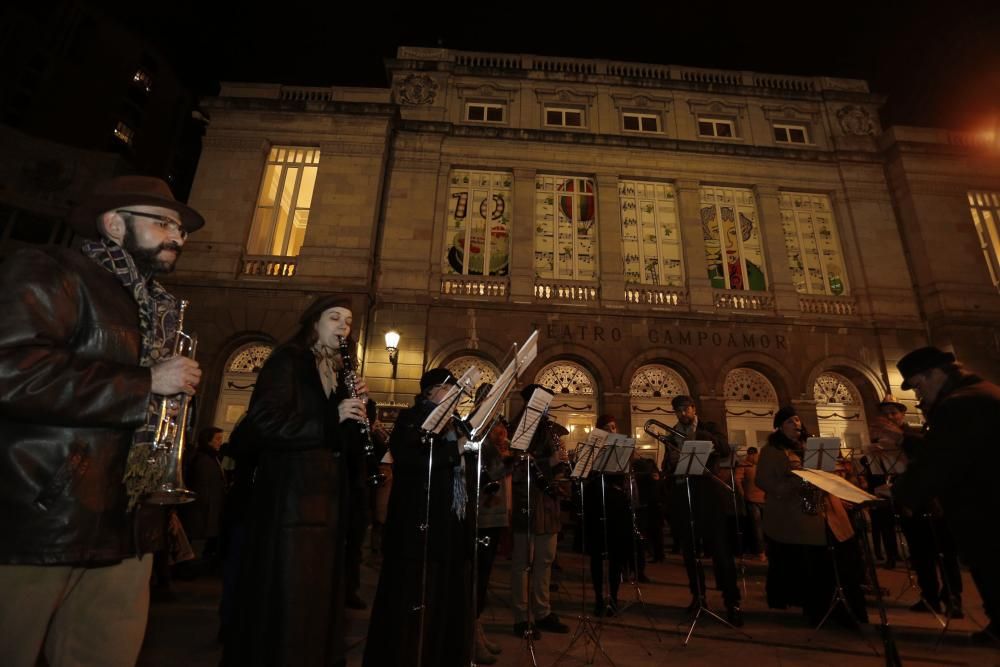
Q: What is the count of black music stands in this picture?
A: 1